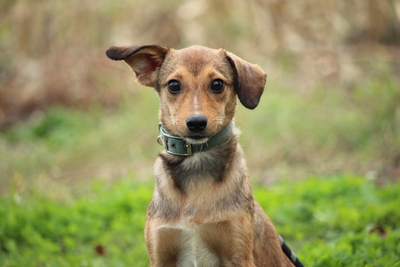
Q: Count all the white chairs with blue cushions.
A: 0